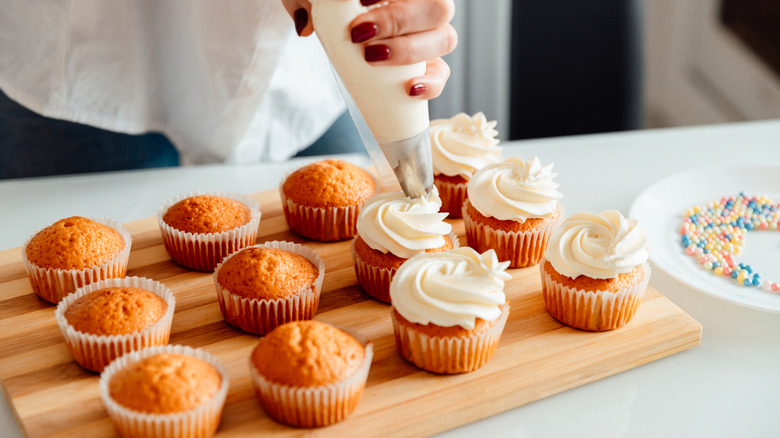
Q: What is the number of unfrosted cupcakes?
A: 7